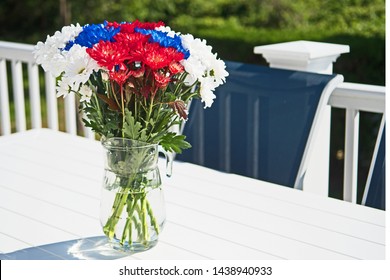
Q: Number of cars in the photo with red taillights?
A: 0